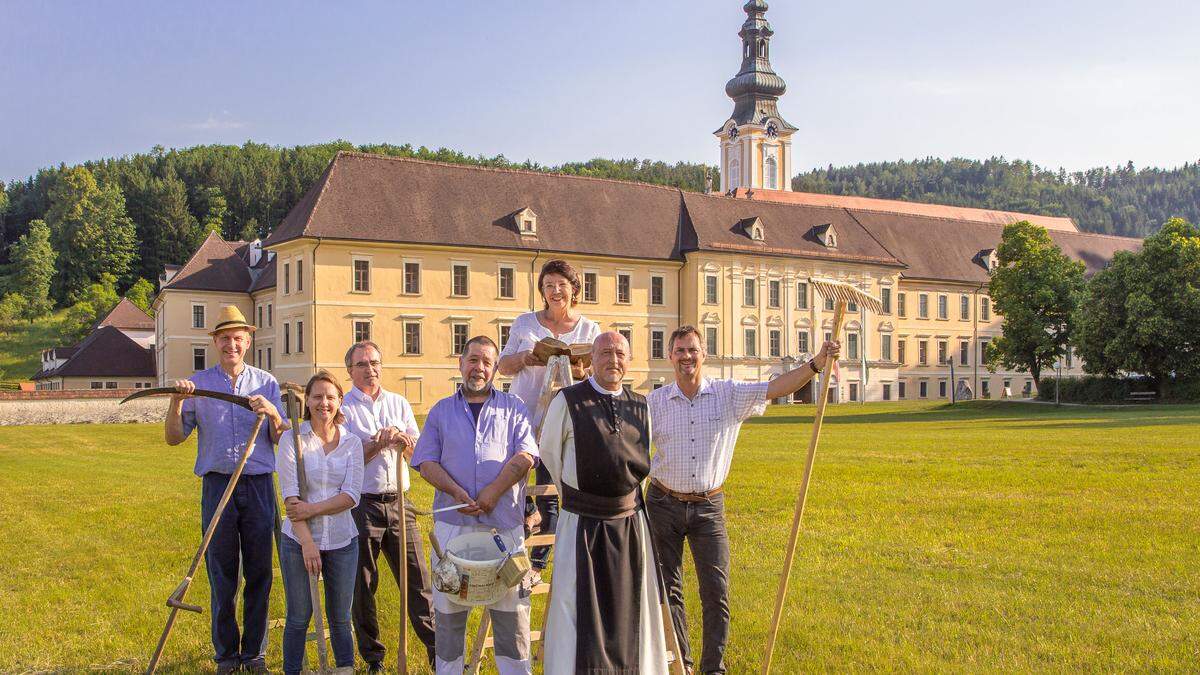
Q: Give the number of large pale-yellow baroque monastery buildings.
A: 1